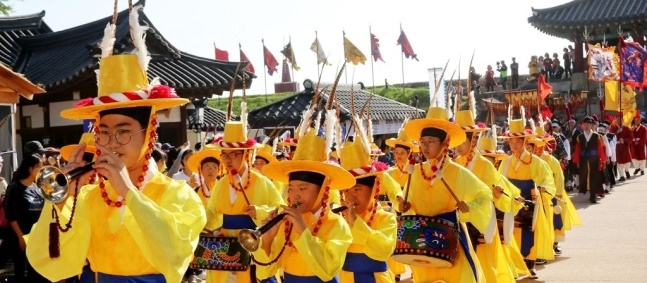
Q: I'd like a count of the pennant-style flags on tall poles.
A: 8